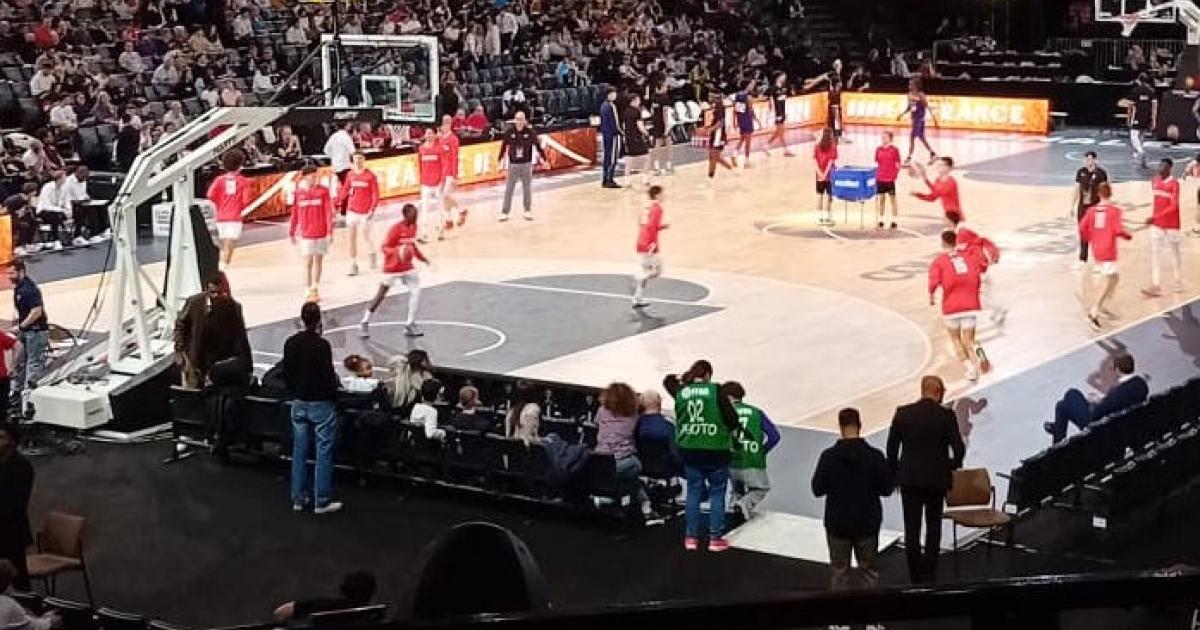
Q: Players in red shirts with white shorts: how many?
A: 12